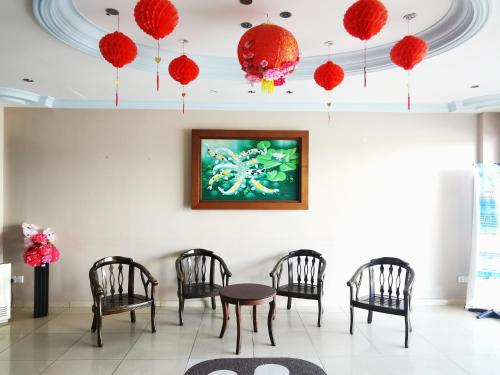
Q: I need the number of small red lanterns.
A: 6